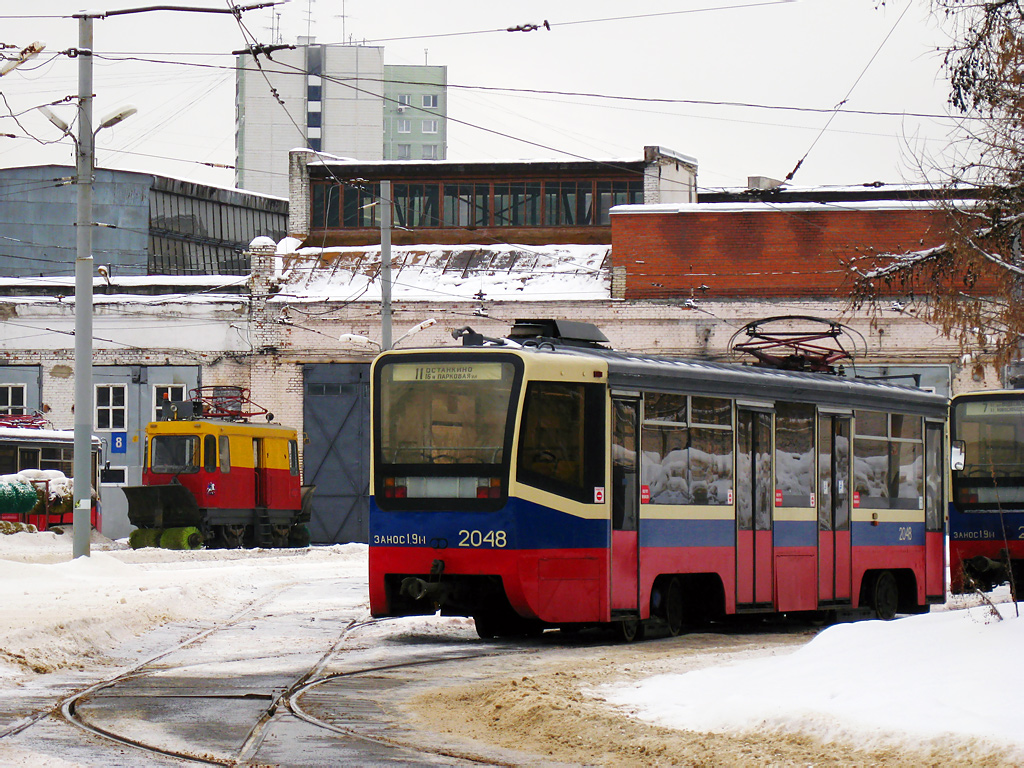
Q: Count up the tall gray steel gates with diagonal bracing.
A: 1